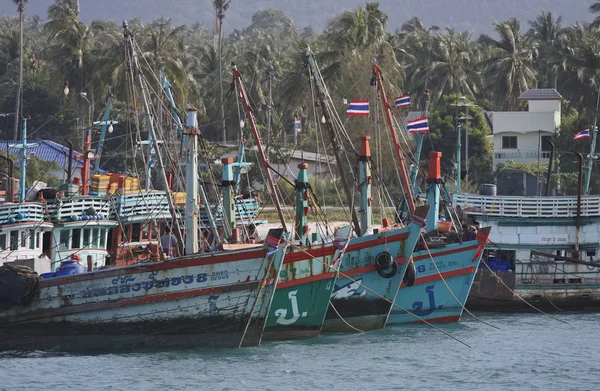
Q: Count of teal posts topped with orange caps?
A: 4